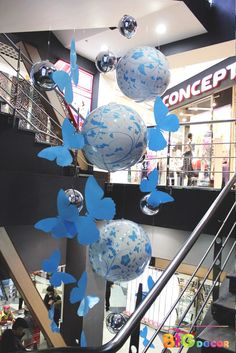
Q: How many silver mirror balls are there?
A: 6